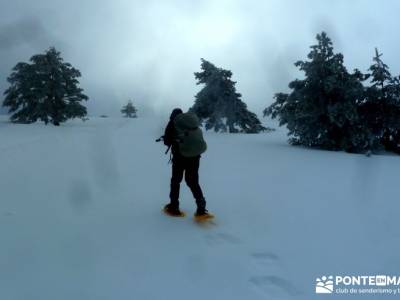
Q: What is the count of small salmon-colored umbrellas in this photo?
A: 0